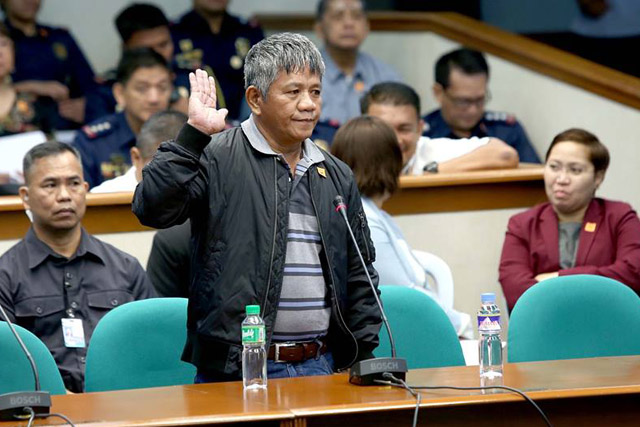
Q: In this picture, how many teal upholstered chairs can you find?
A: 4